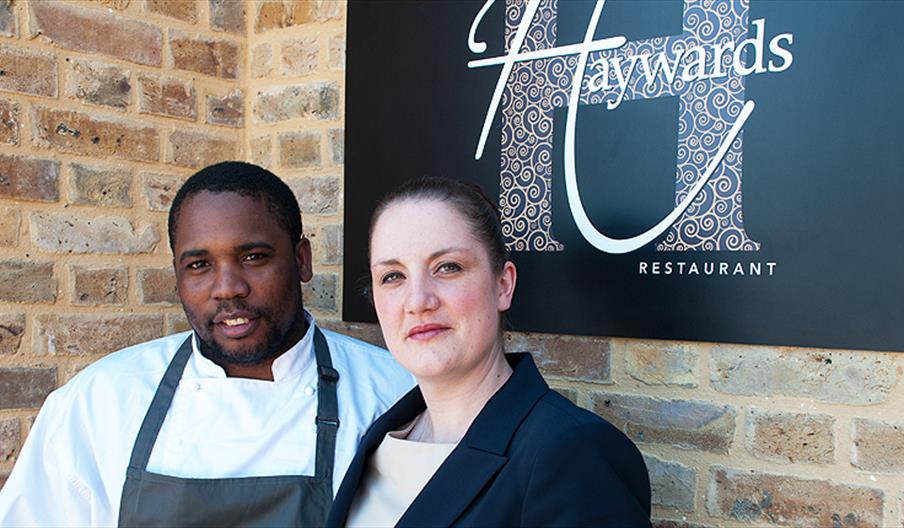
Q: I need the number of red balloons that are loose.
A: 0